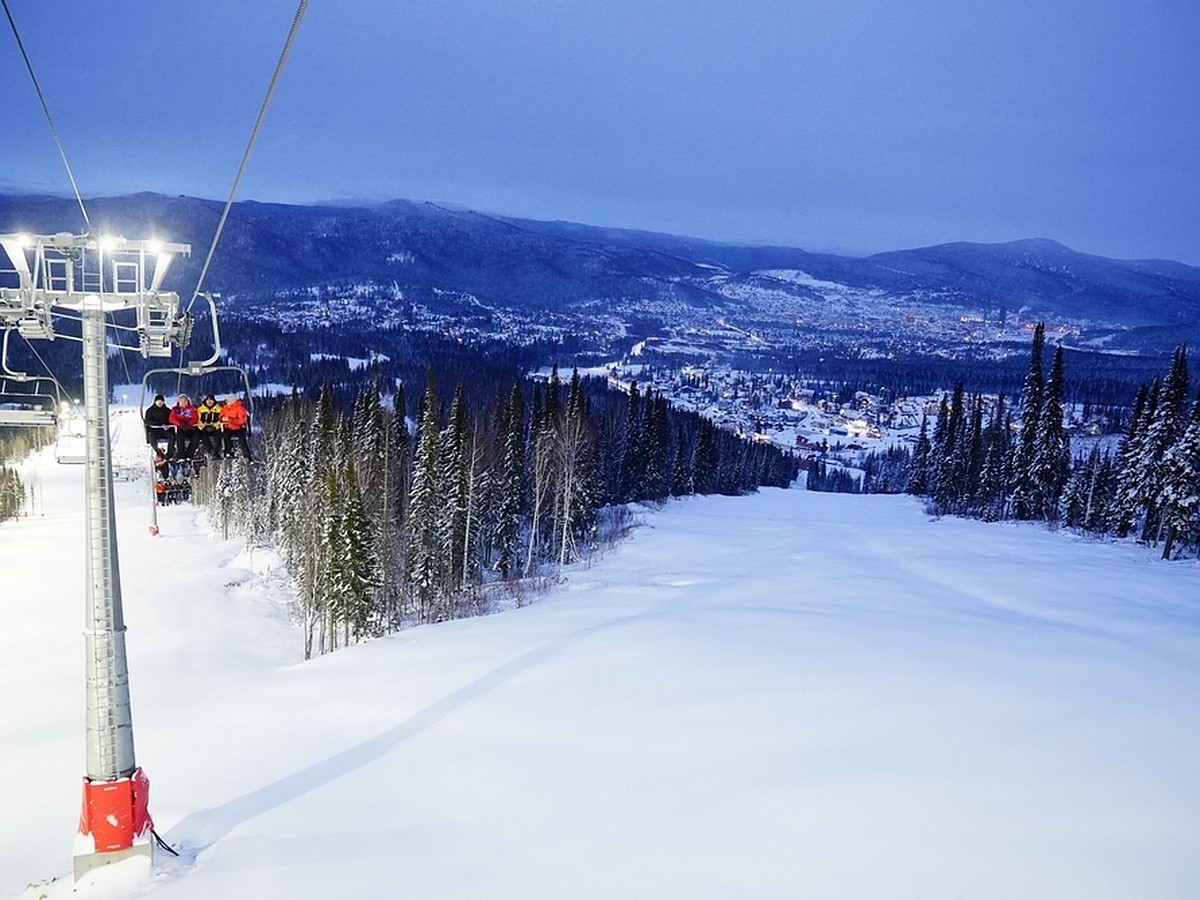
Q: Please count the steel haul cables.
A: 2